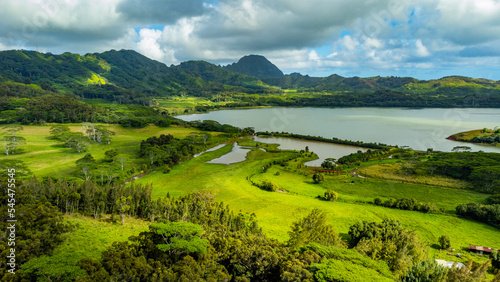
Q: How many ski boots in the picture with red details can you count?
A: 0